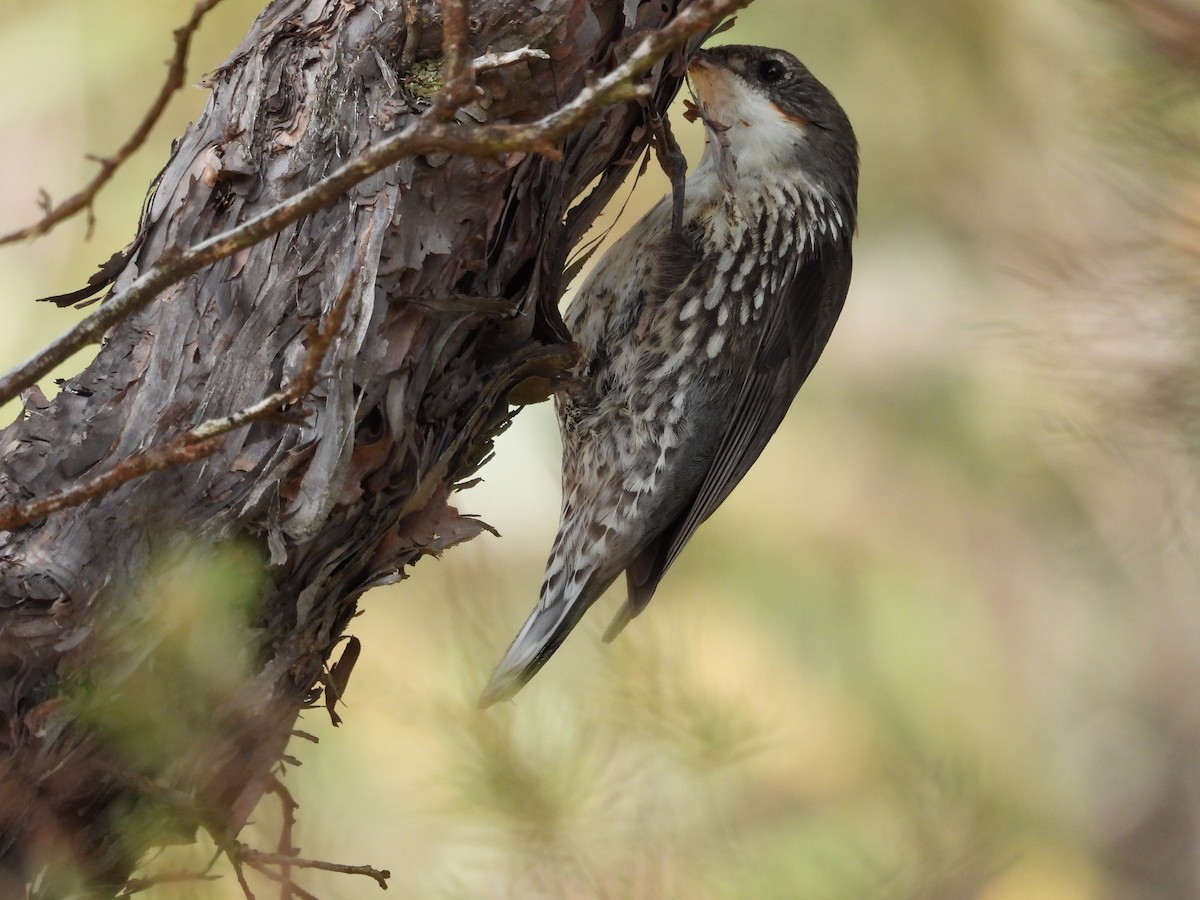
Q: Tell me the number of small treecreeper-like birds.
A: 1